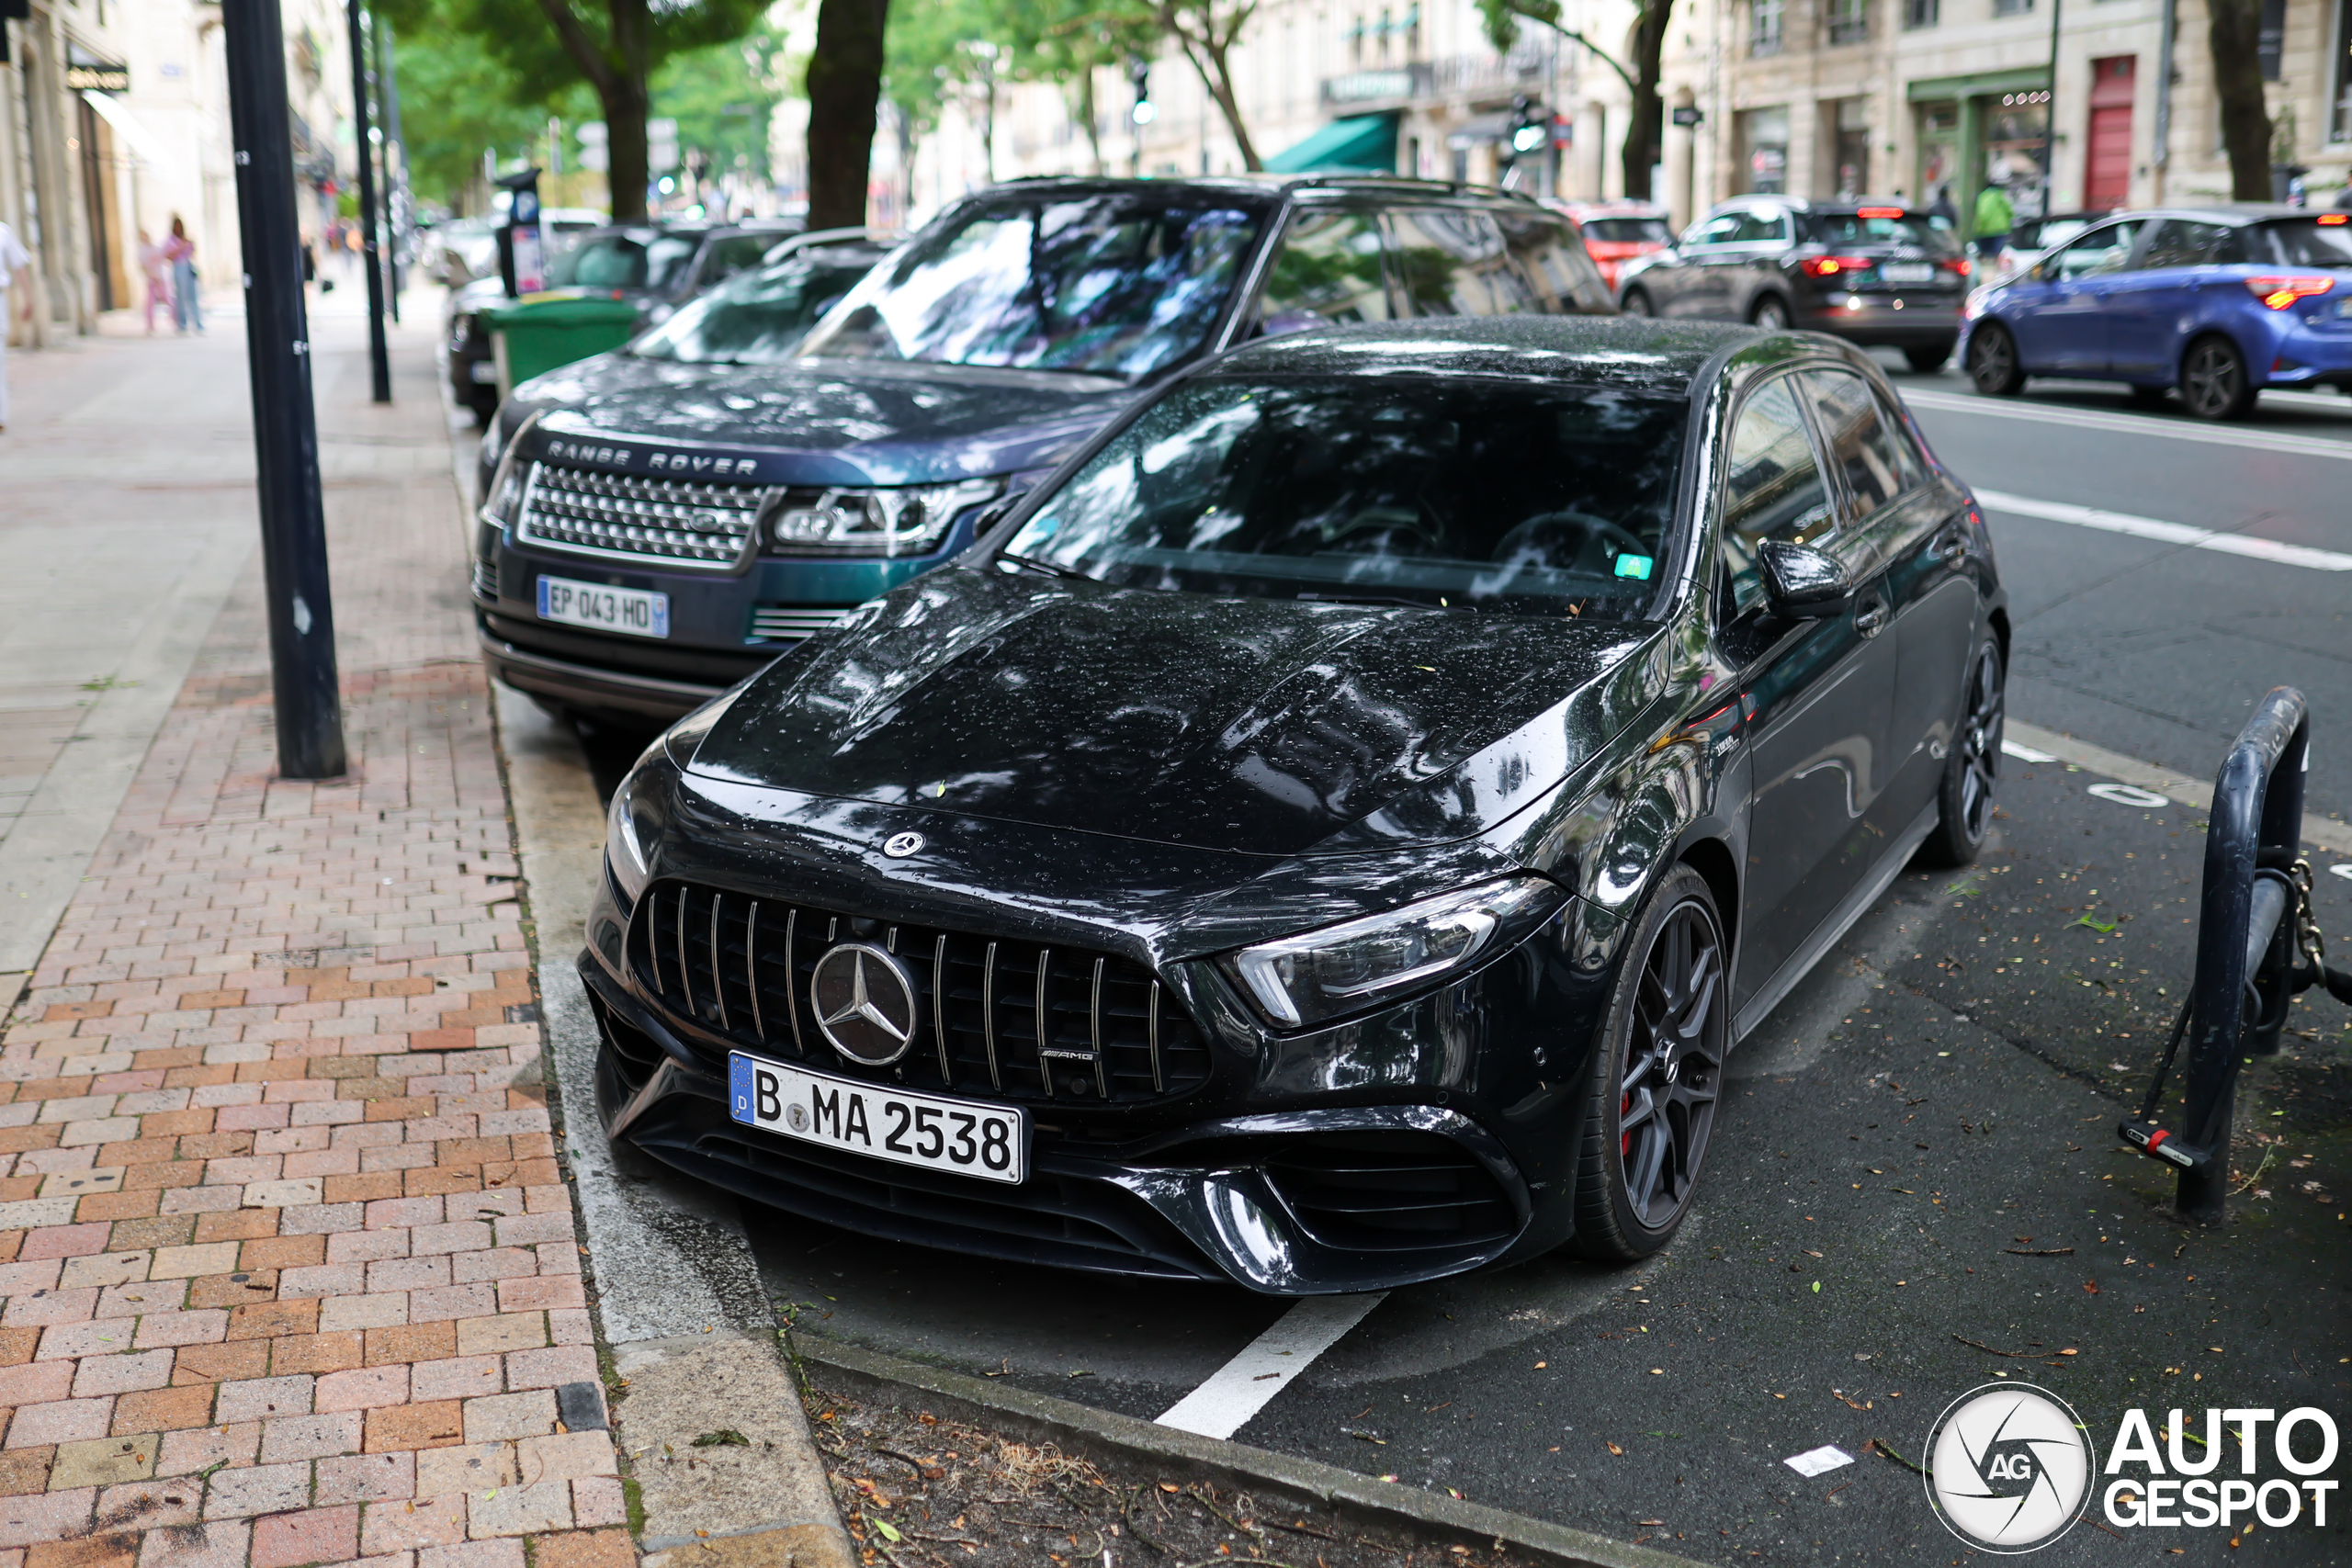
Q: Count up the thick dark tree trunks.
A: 4